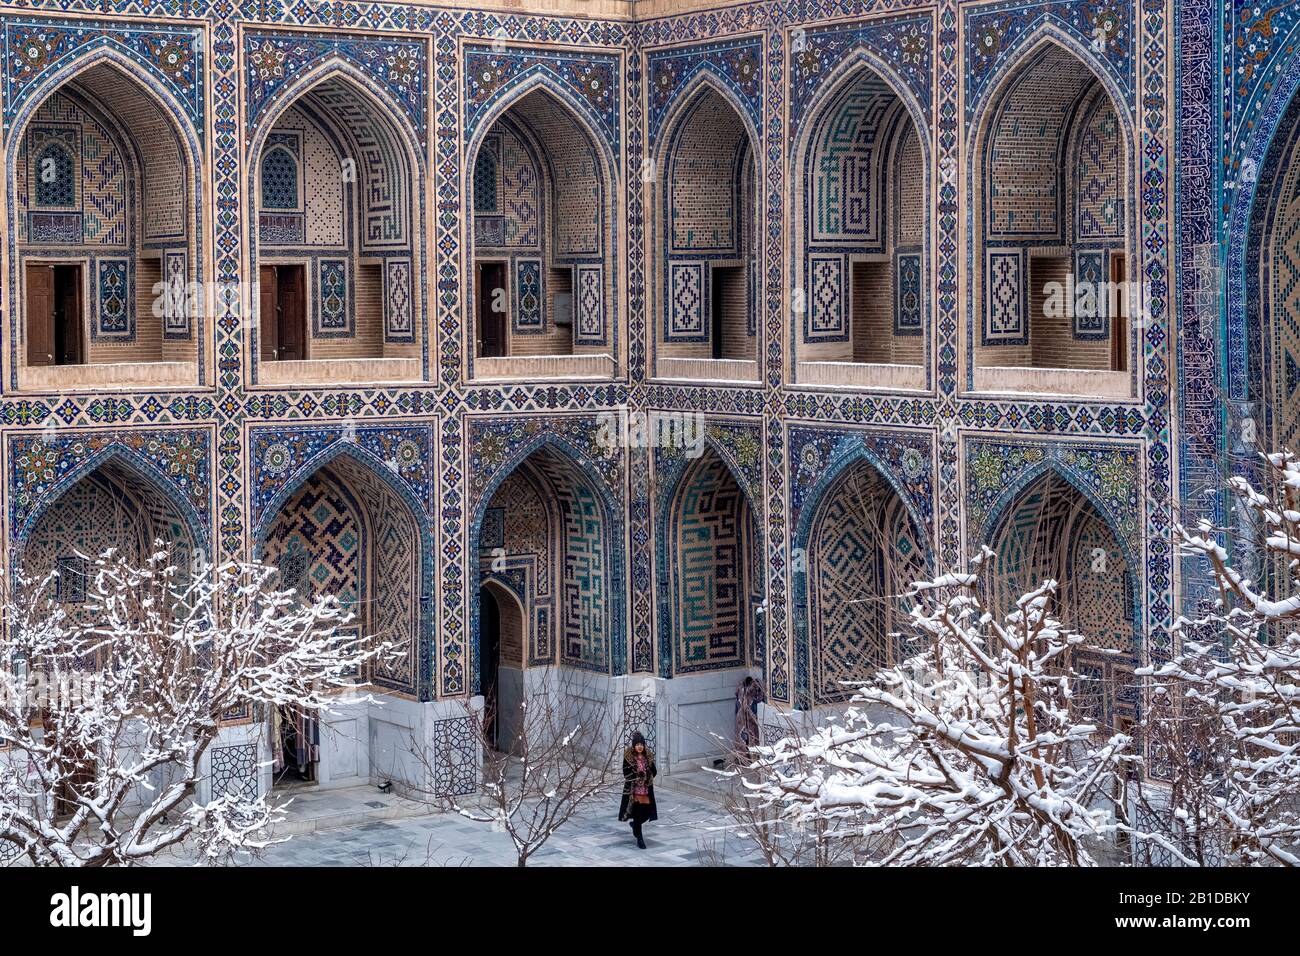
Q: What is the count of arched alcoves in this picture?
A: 12